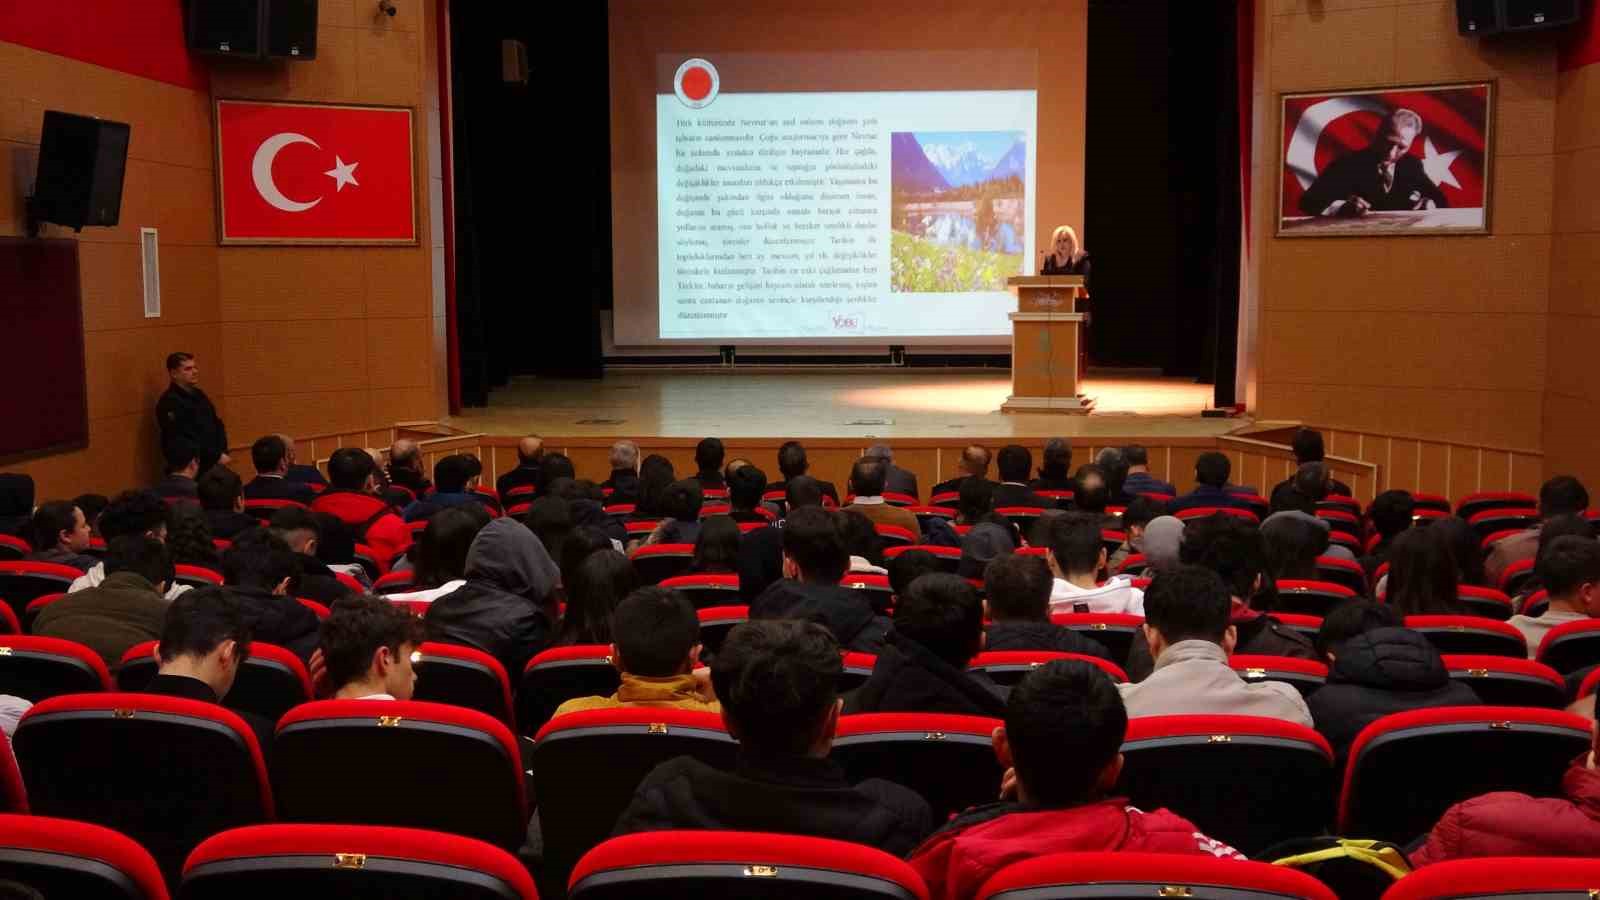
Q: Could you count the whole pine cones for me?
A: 0